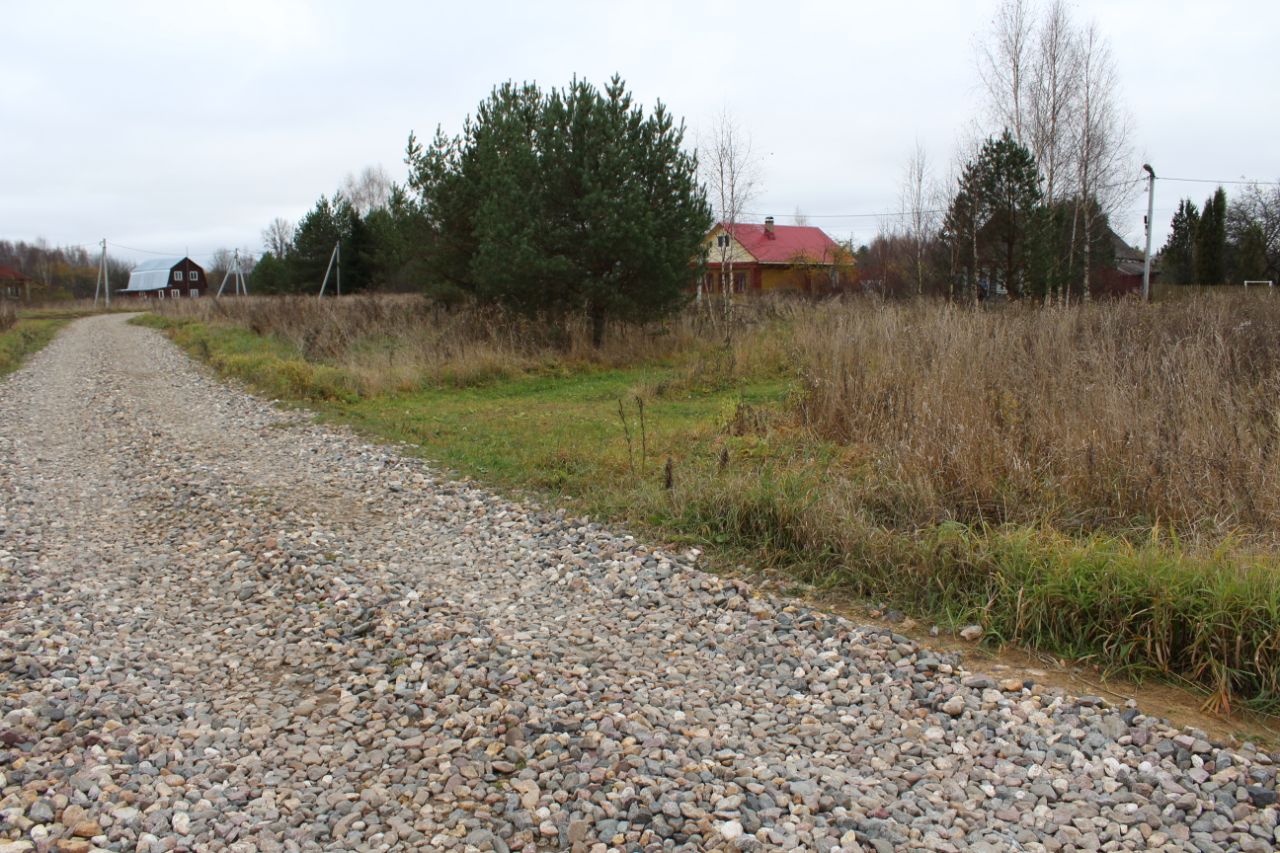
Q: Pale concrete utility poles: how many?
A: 4